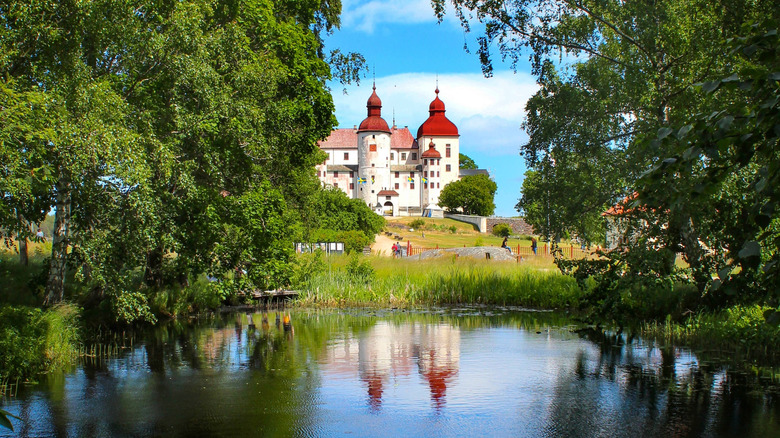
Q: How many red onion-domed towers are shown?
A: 3